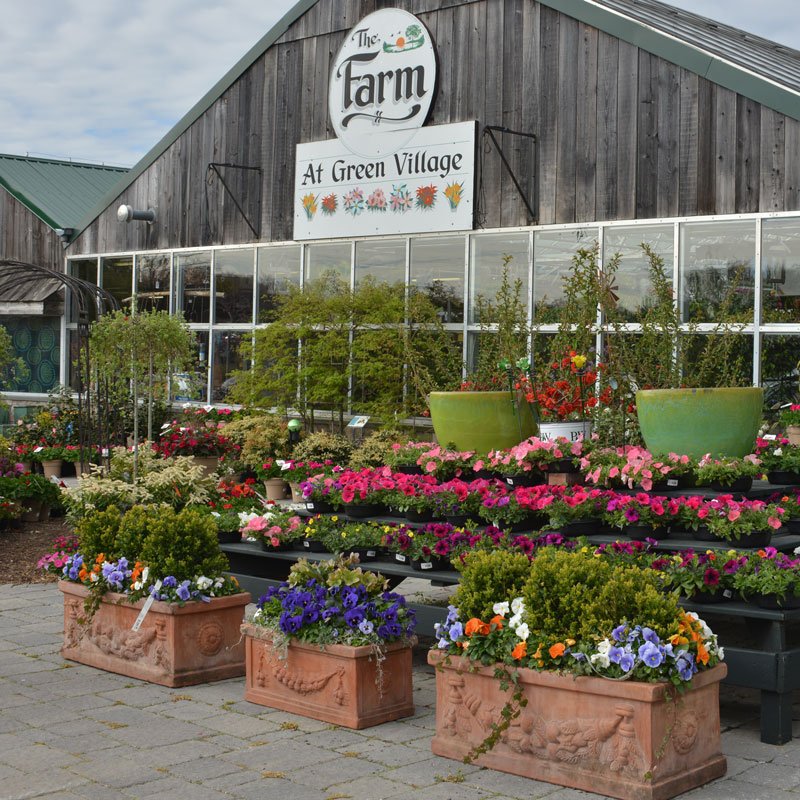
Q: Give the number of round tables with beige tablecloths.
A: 0